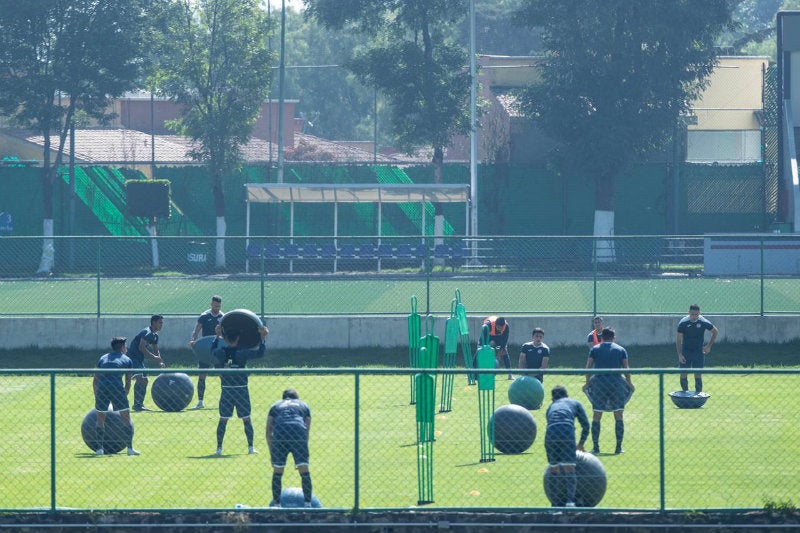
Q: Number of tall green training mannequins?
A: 6